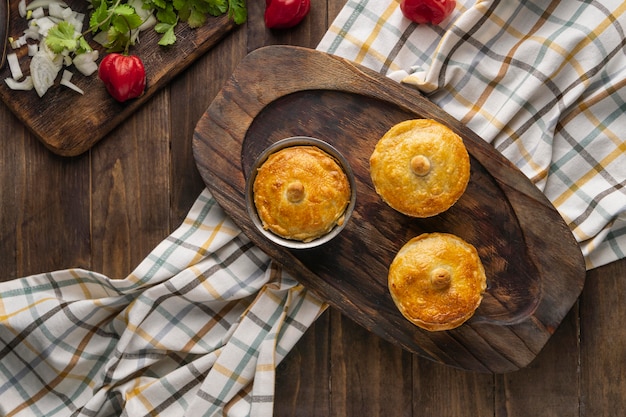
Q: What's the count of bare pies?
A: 2